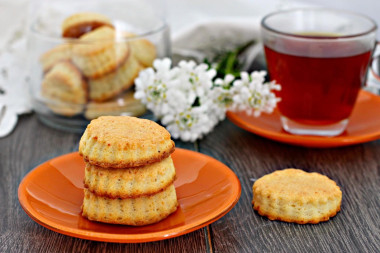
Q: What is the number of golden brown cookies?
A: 11